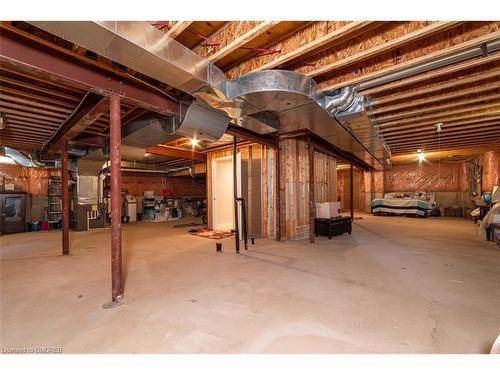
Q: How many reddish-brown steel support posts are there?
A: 5